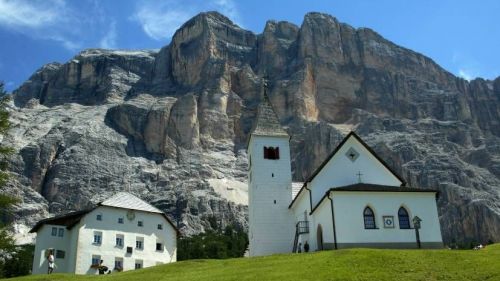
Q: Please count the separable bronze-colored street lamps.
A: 0